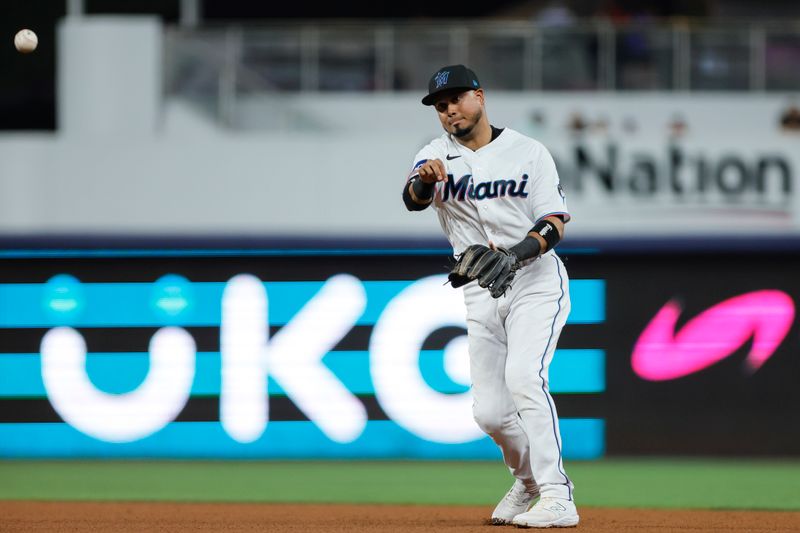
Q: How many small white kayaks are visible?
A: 0